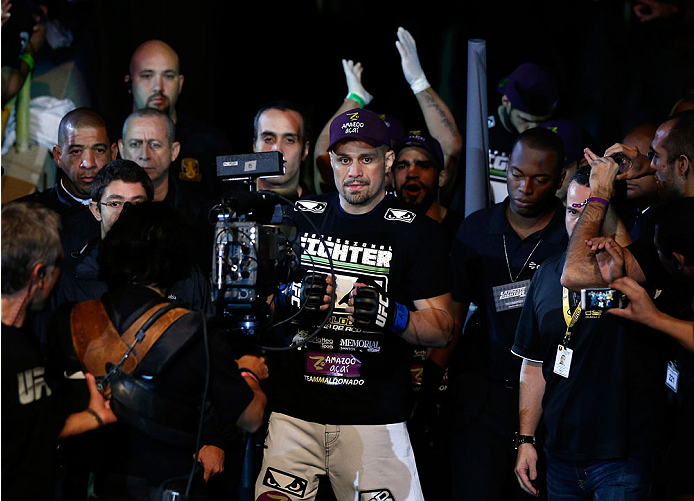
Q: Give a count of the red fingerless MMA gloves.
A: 0